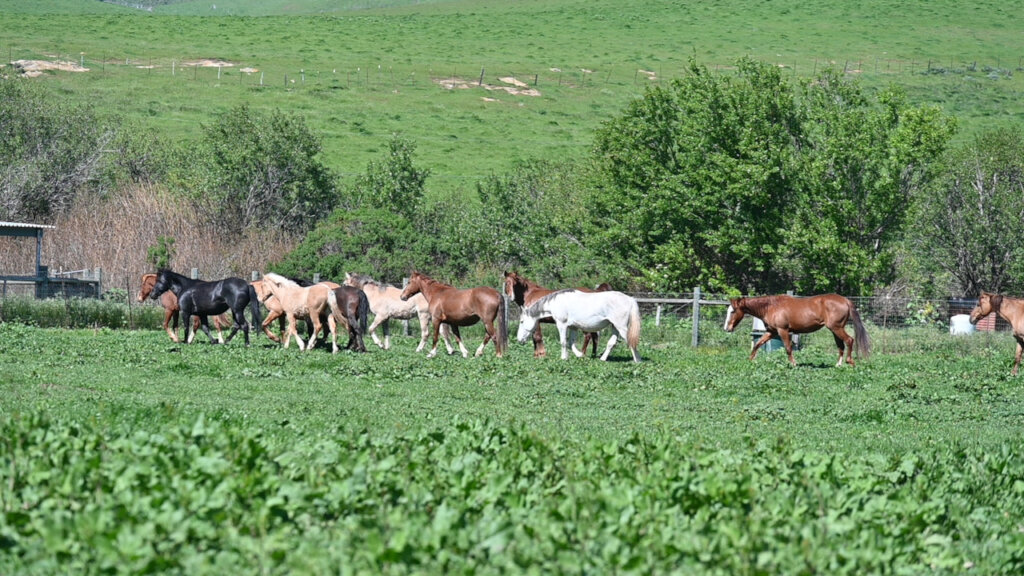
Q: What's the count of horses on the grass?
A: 11